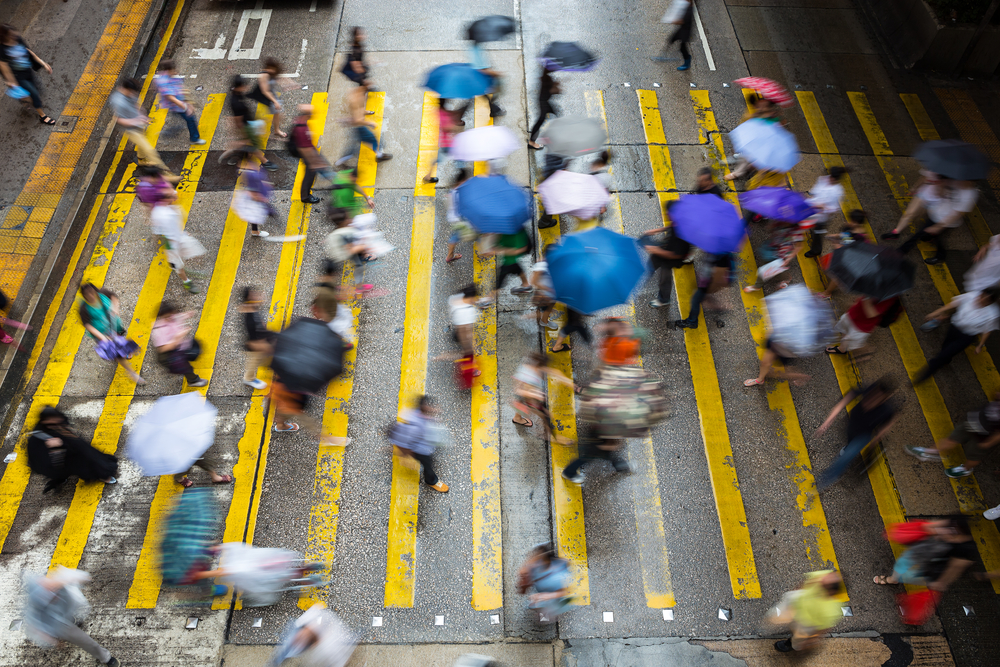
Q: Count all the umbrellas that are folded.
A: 1